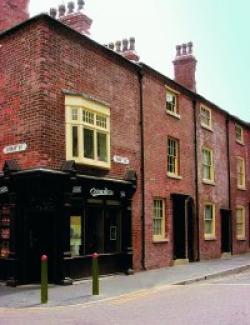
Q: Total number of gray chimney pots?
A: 11